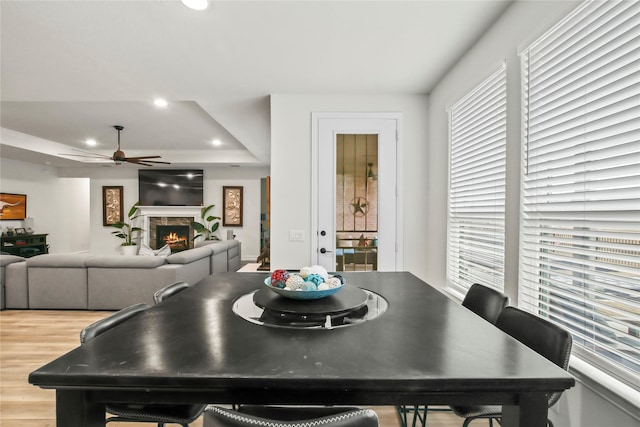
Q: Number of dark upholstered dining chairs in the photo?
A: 5